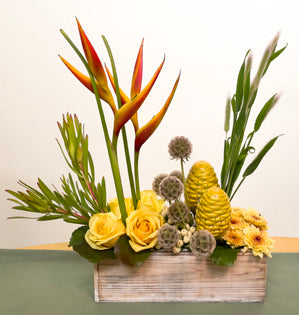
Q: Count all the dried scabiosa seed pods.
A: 7